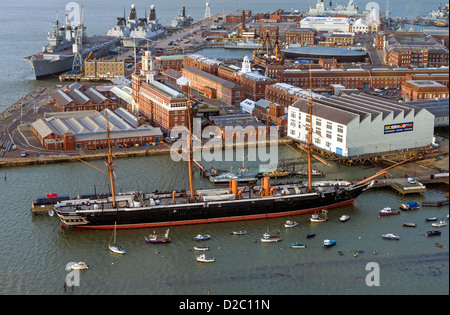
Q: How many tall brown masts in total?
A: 3